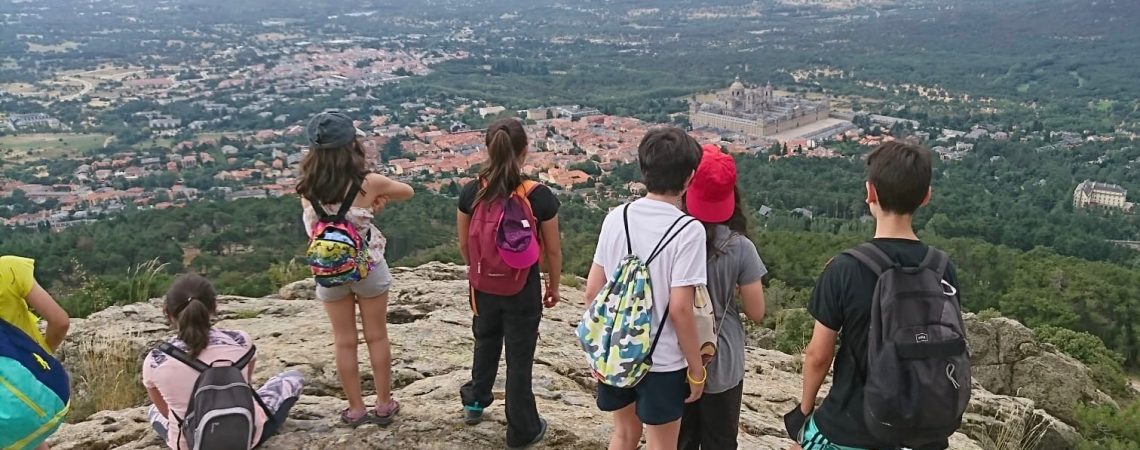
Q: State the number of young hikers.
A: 7